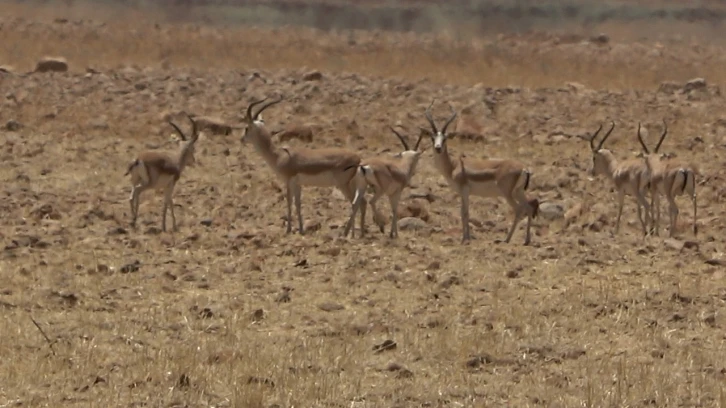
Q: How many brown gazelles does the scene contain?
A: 6